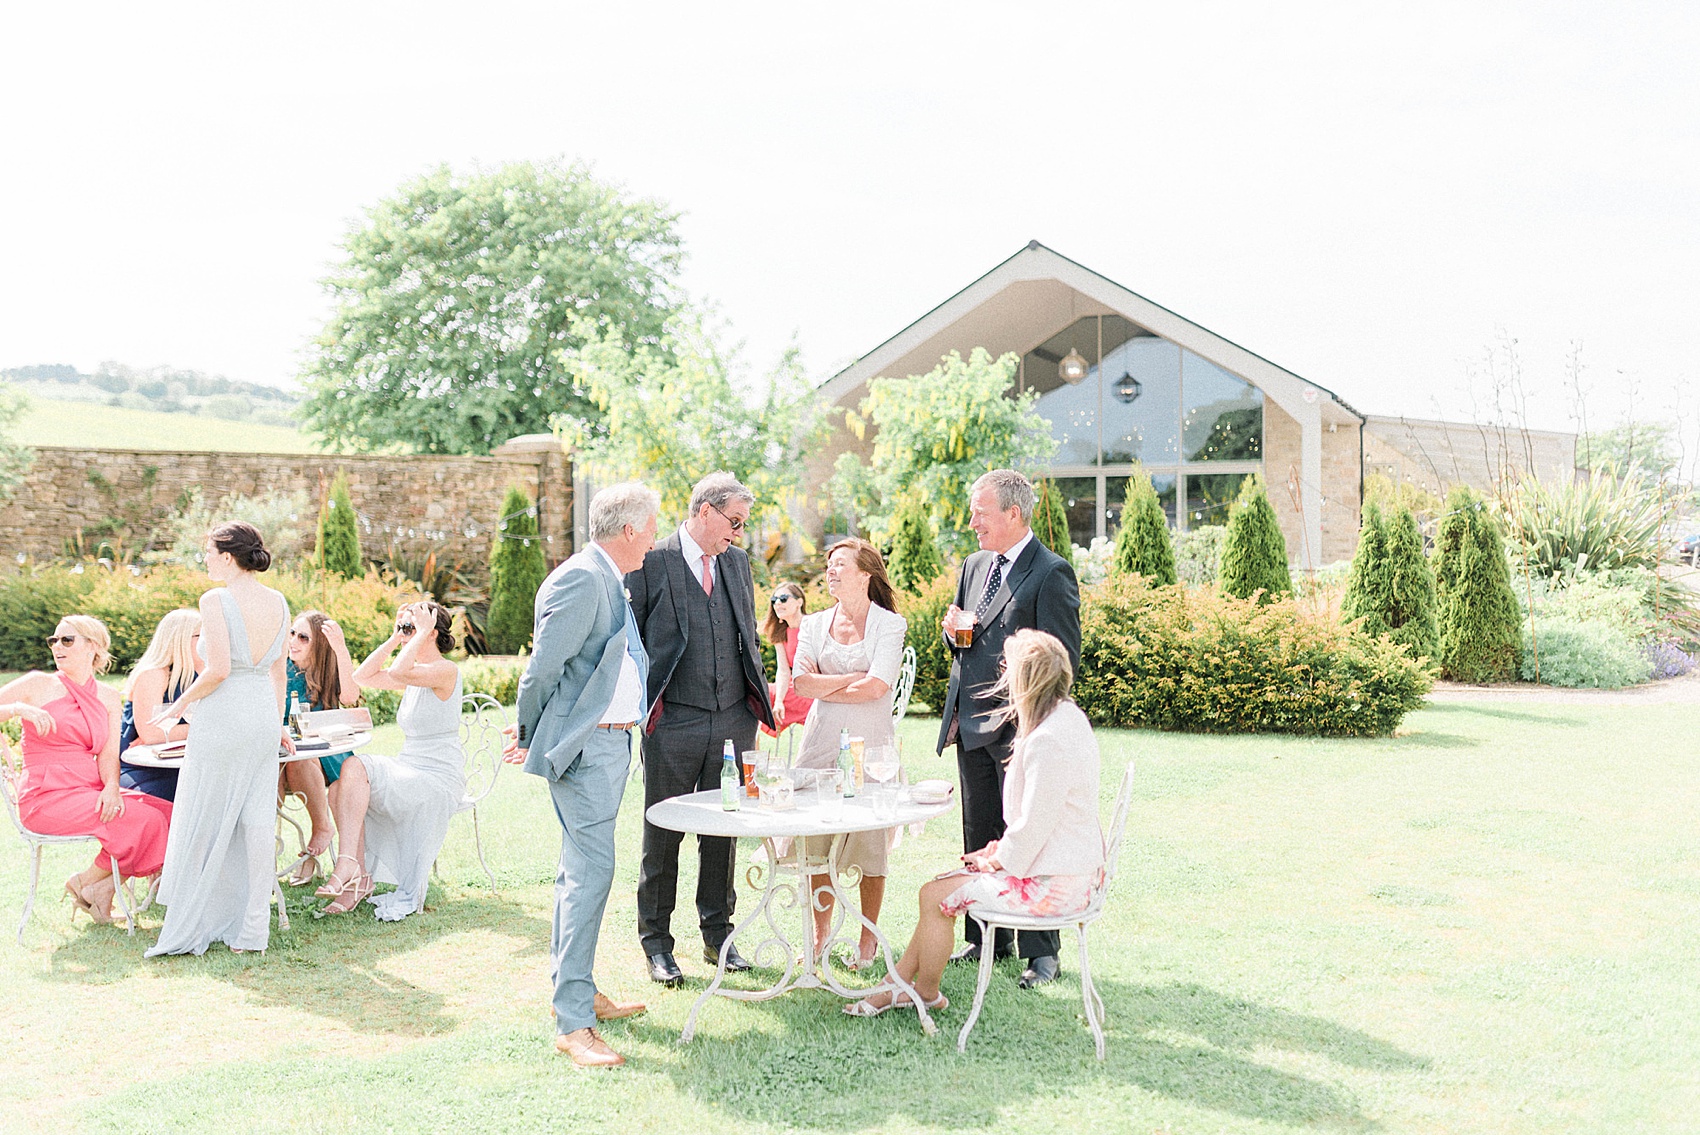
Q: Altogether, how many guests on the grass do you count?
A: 11